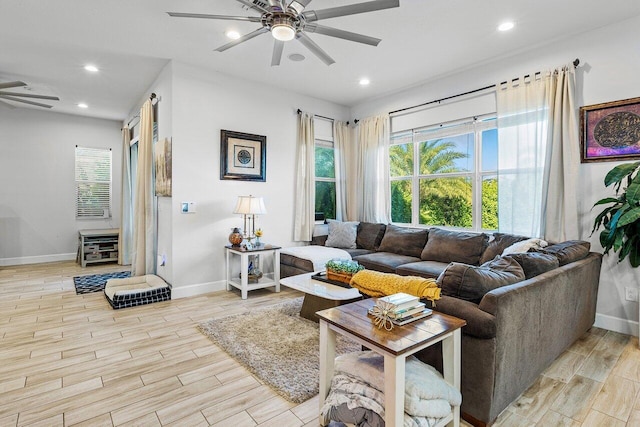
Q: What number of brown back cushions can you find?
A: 7